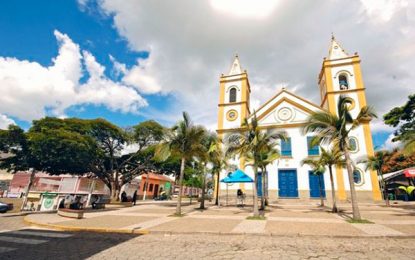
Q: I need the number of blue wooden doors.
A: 3